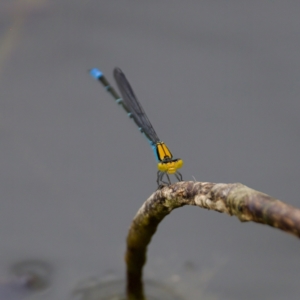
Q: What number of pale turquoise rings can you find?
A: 4